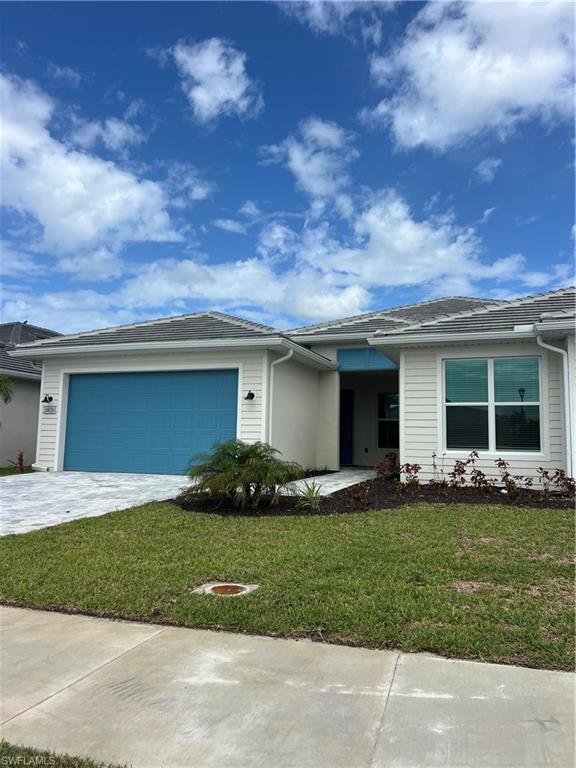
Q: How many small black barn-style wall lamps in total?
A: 2